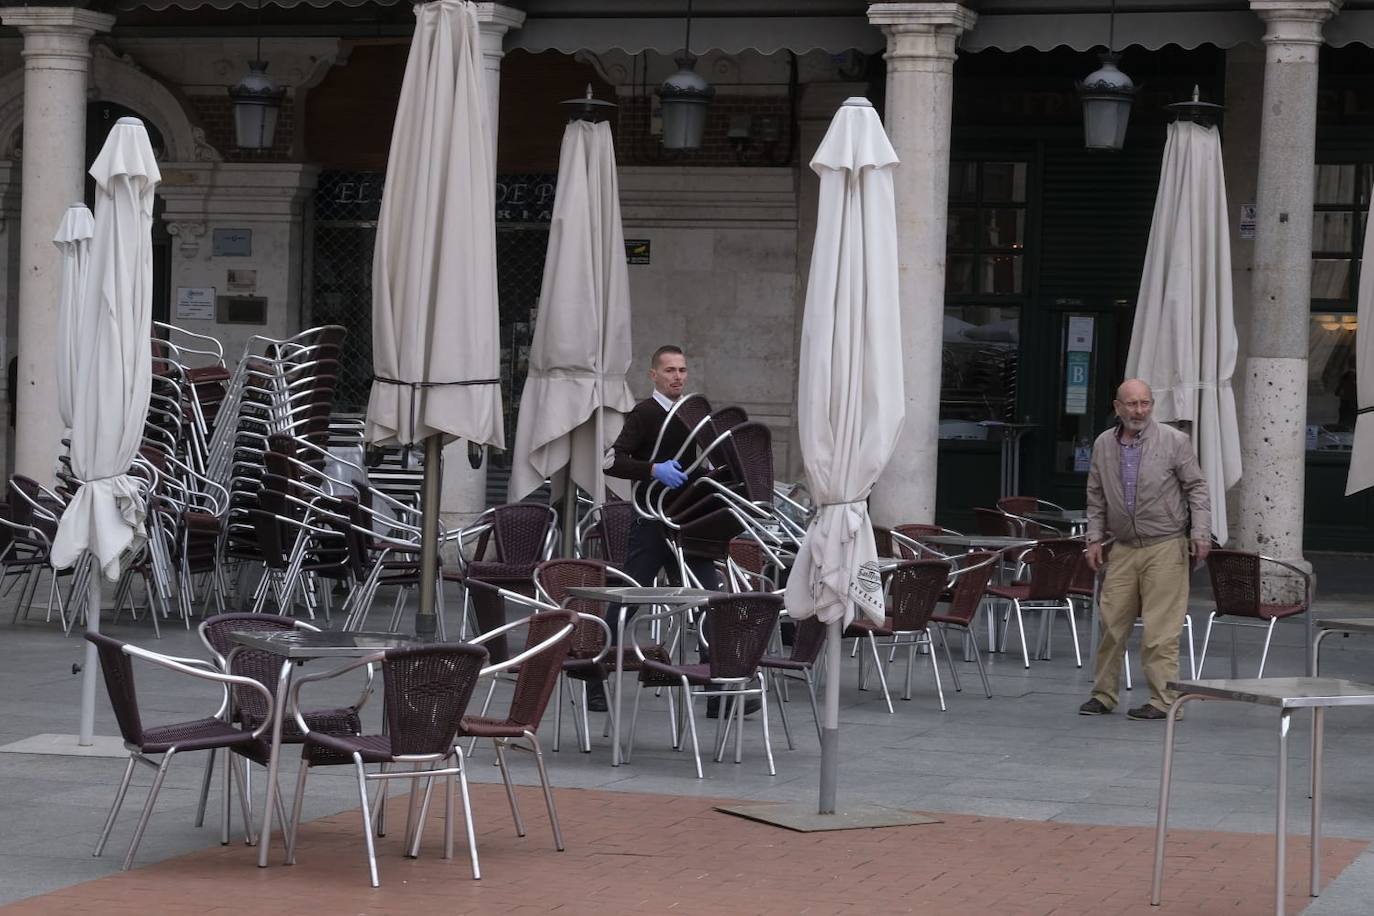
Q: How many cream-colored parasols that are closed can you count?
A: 7